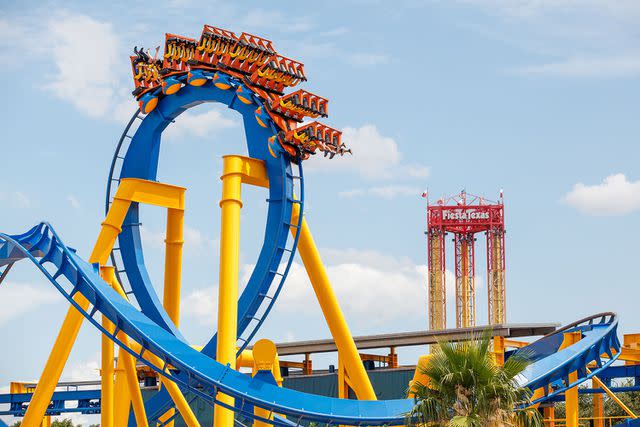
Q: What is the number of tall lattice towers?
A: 3